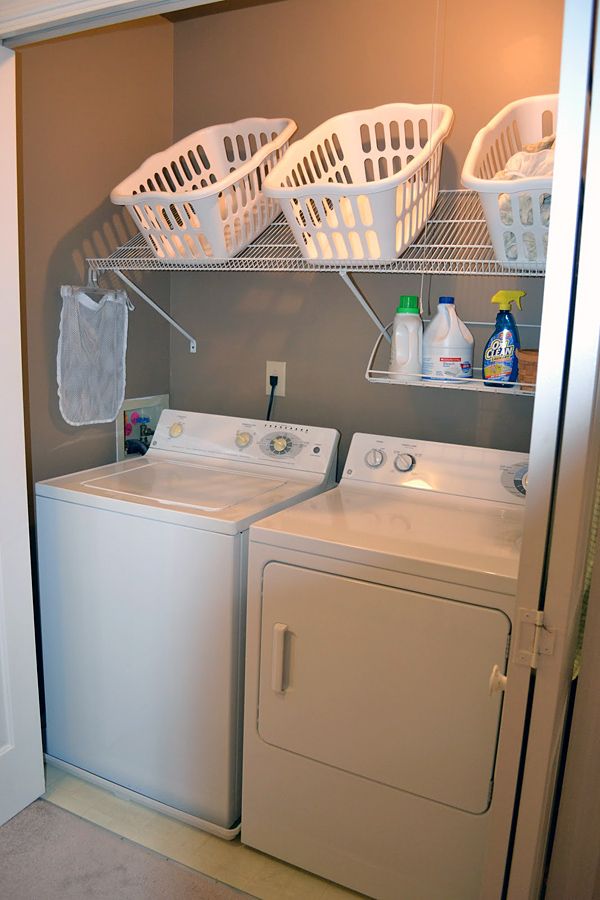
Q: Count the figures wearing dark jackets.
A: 0